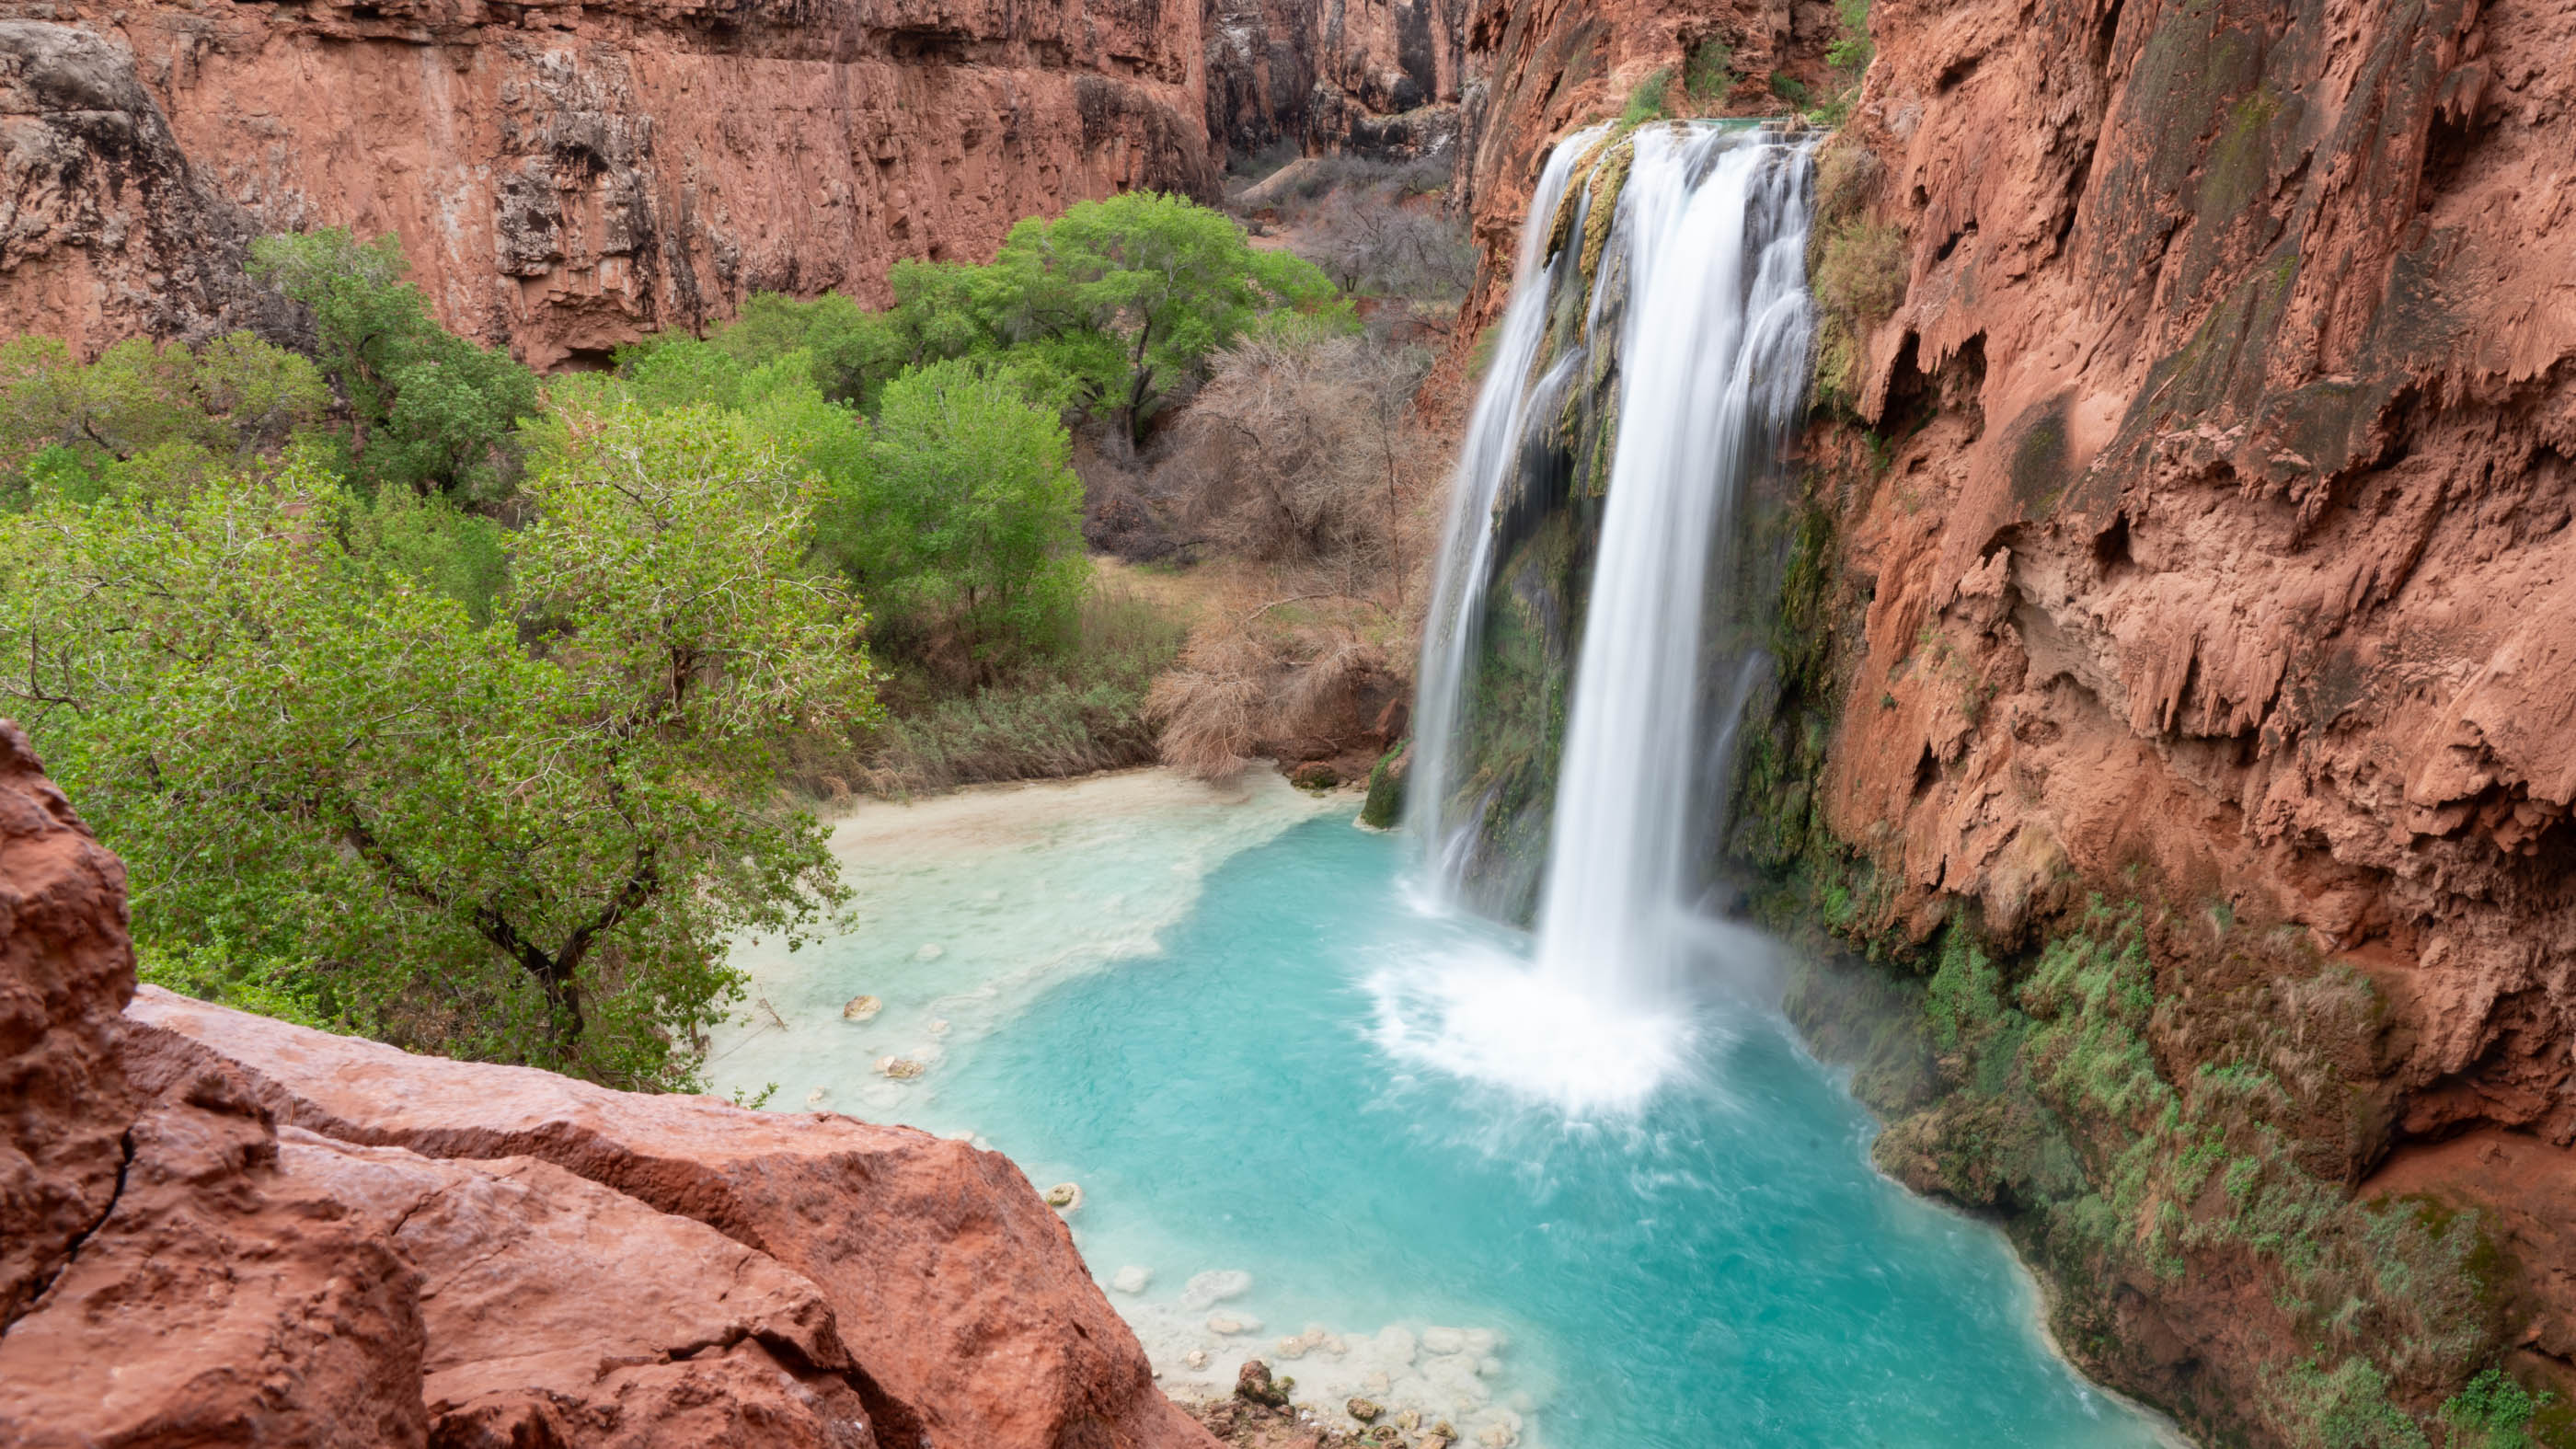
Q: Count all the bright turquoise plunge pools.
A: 1